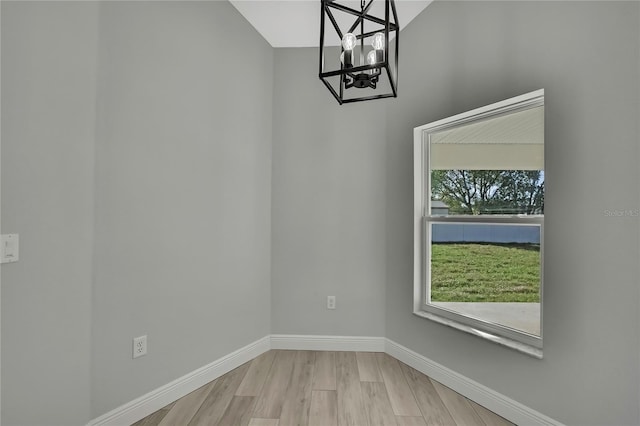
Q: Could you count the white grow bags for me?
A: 0